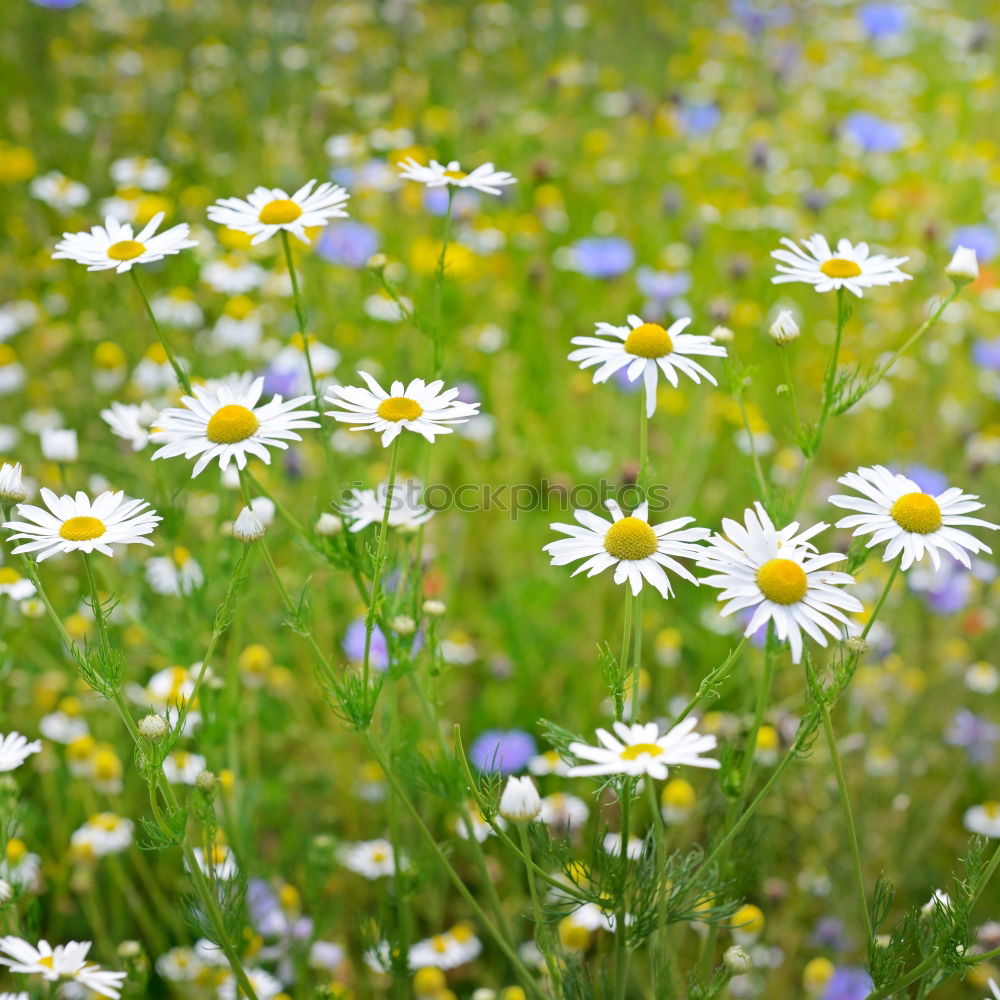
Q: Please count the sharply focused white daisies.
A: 12